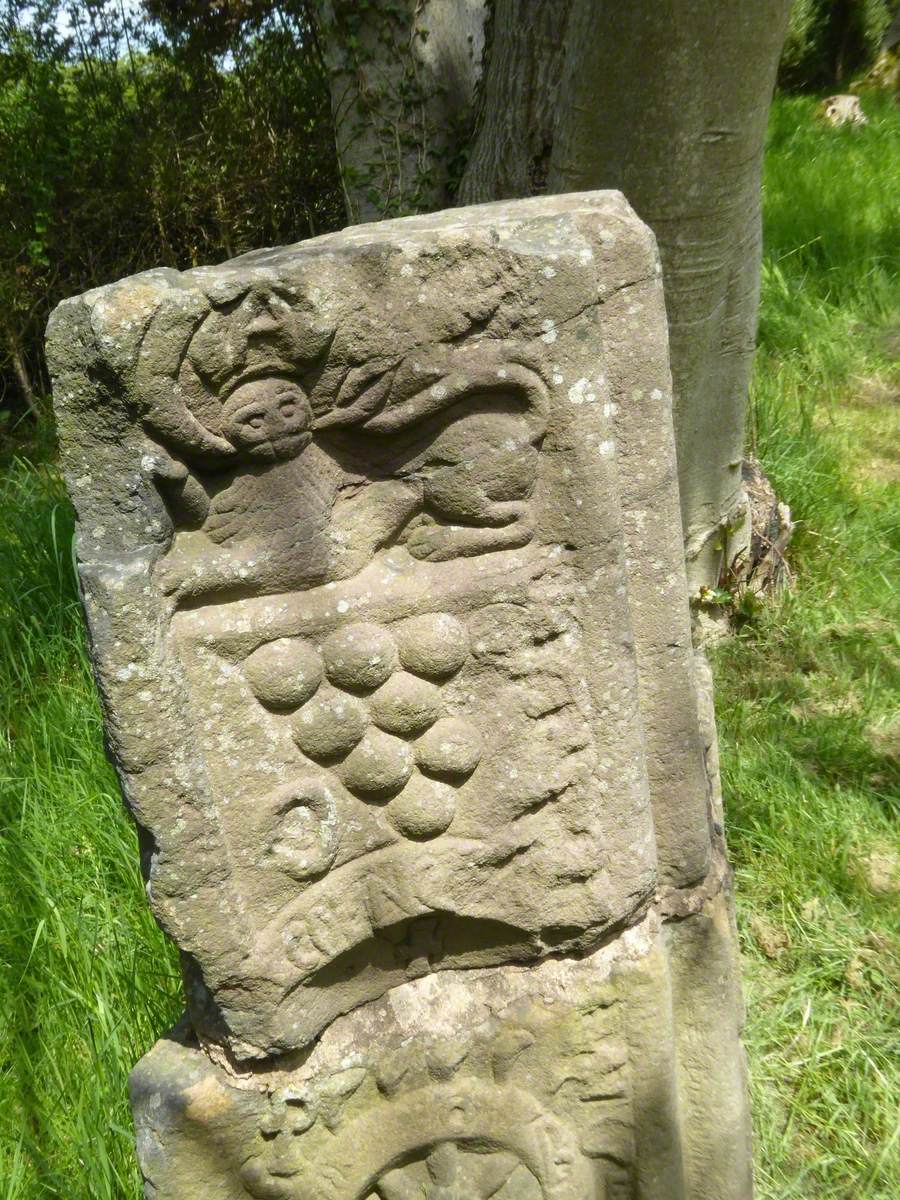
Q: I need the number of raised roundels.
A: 8